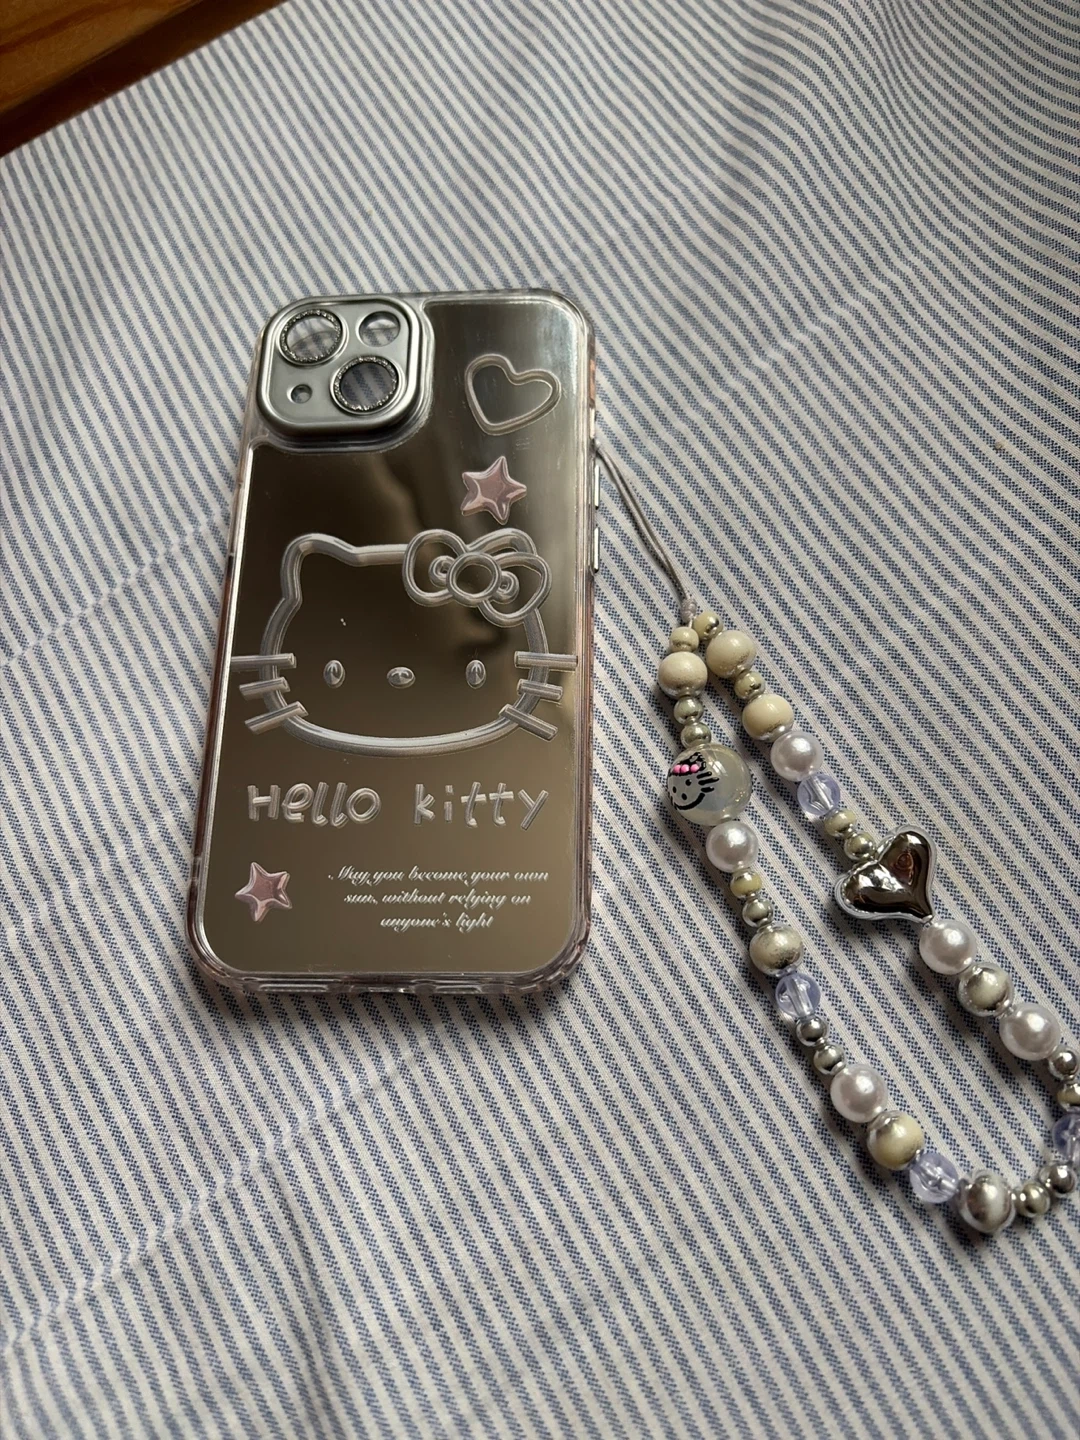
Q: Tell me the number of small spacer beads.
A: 15